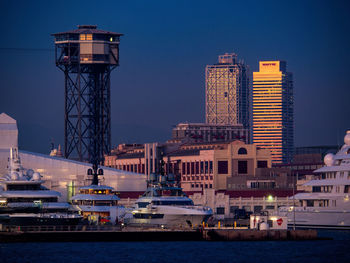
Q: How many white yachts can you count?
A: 4